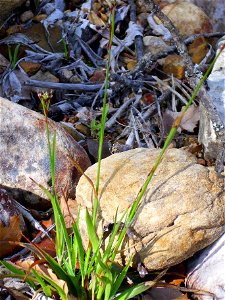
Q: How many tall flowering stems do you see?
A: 3